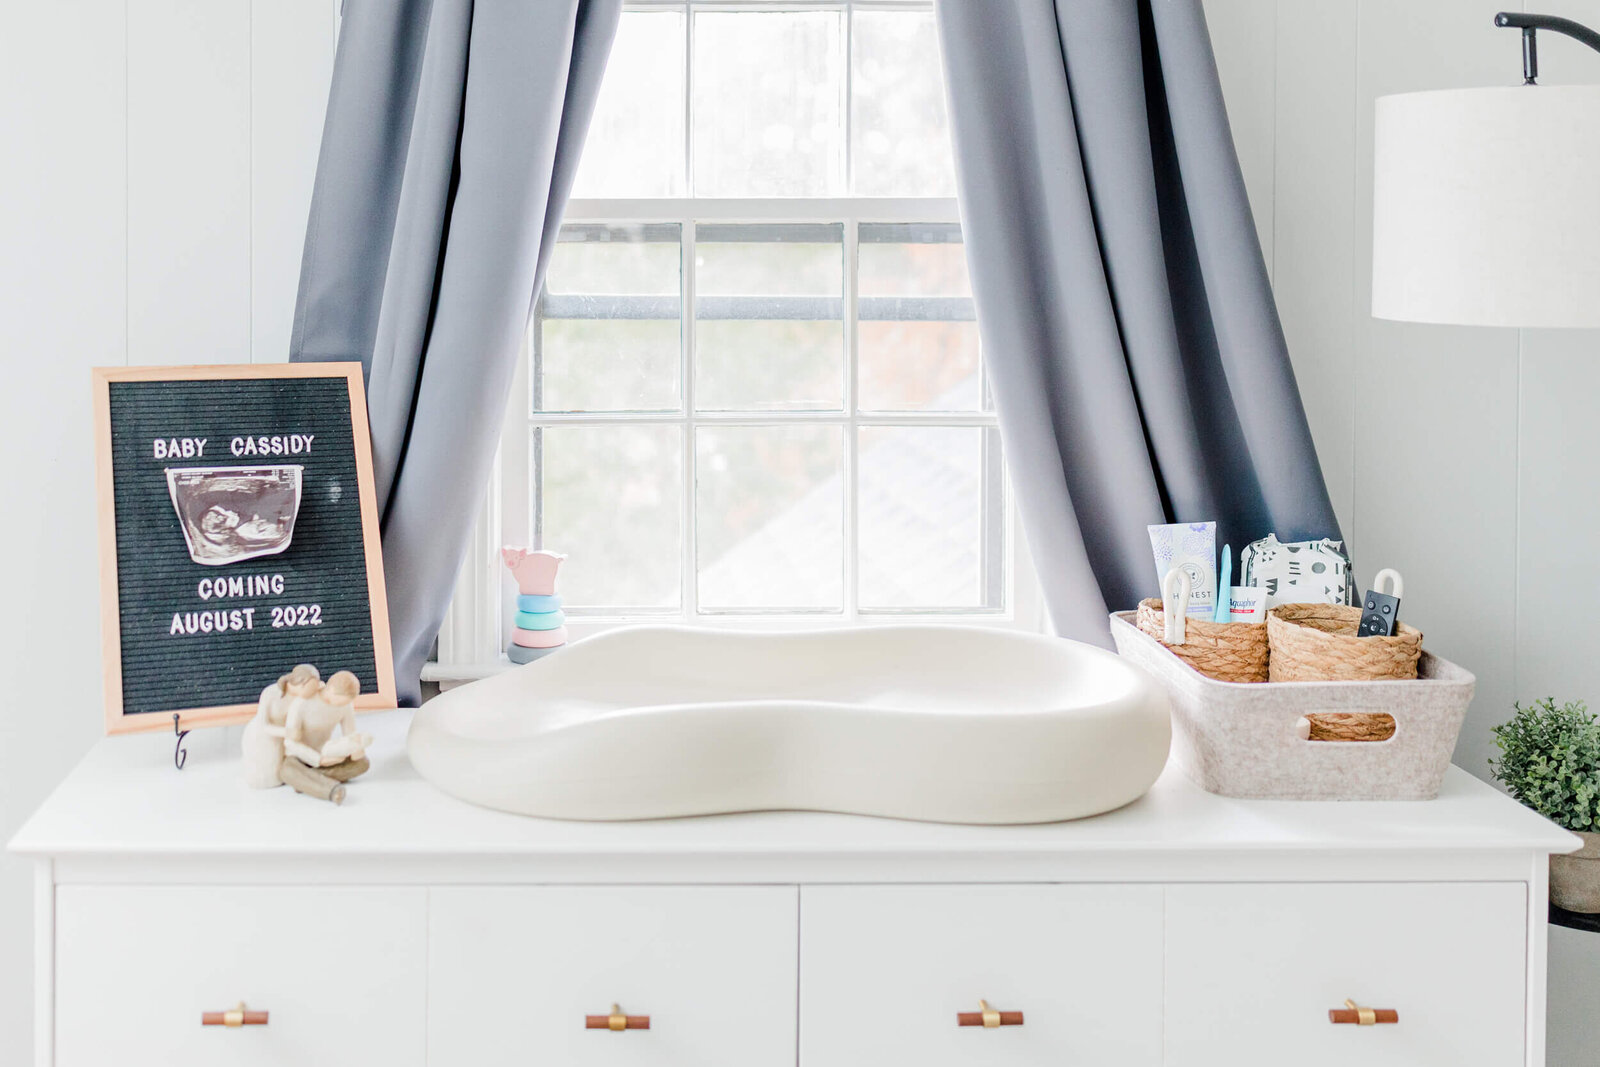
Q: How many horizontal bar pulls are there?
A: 4